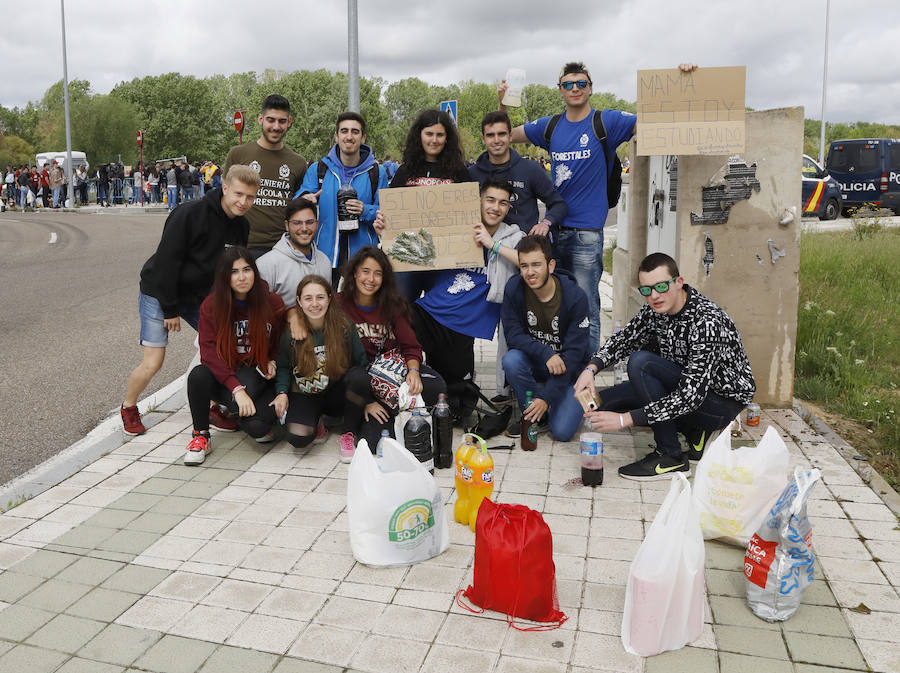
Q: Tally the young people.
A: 13